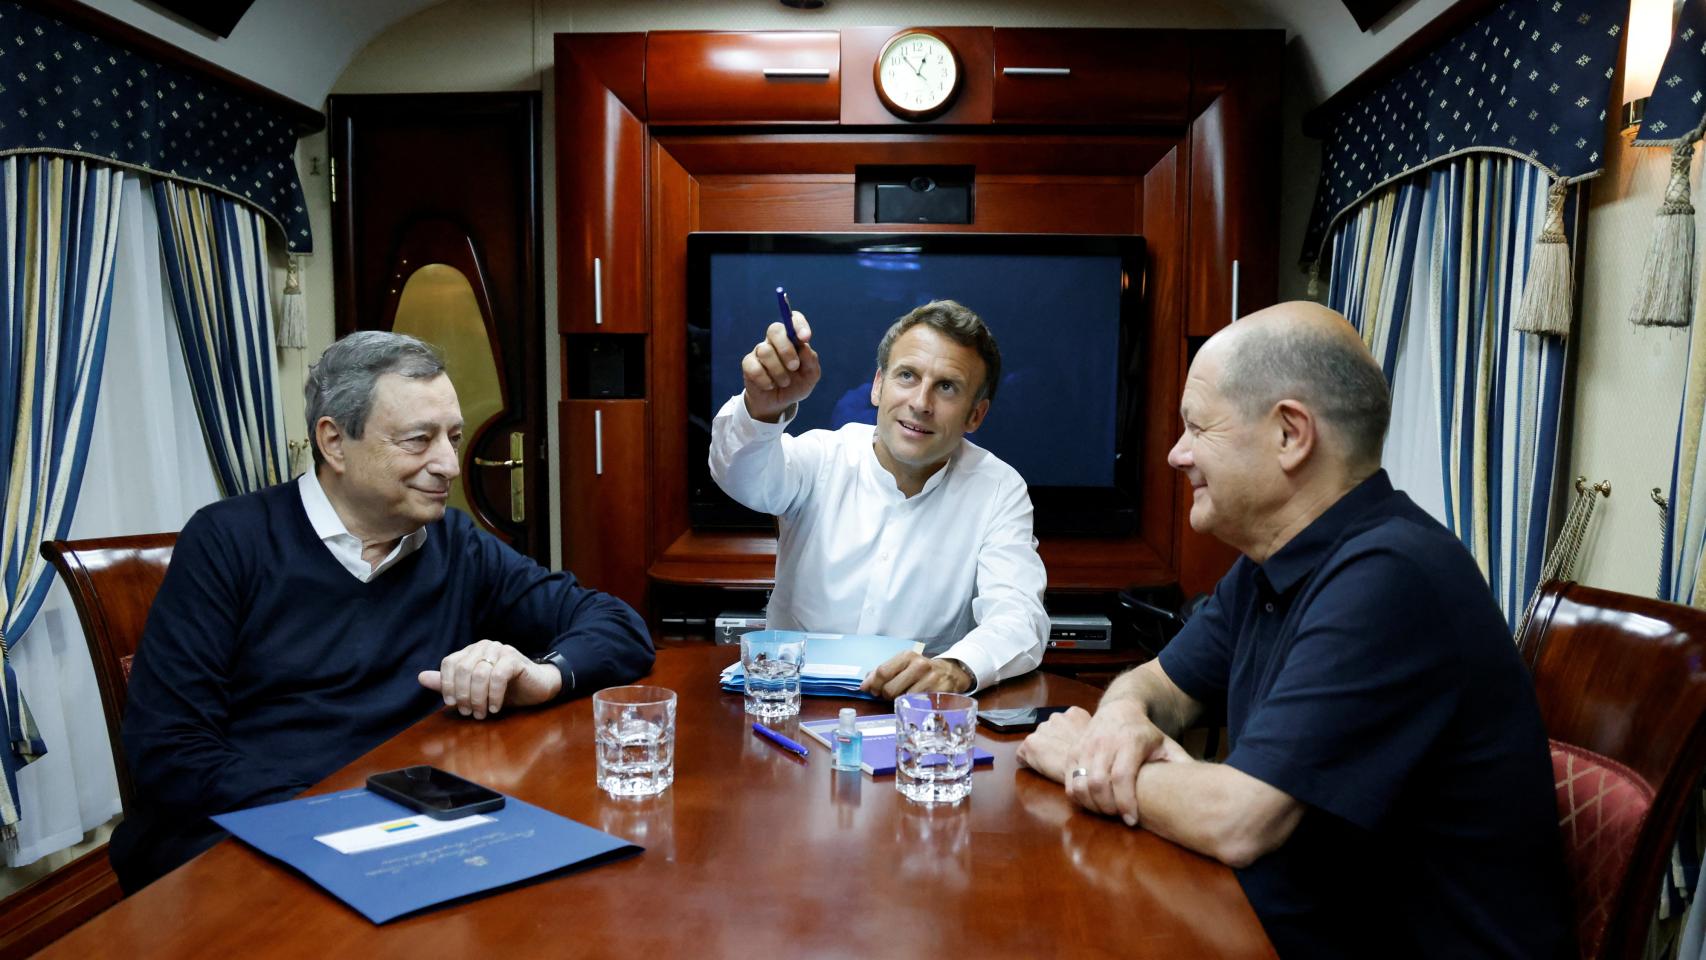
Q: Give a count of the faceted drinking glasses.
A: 3